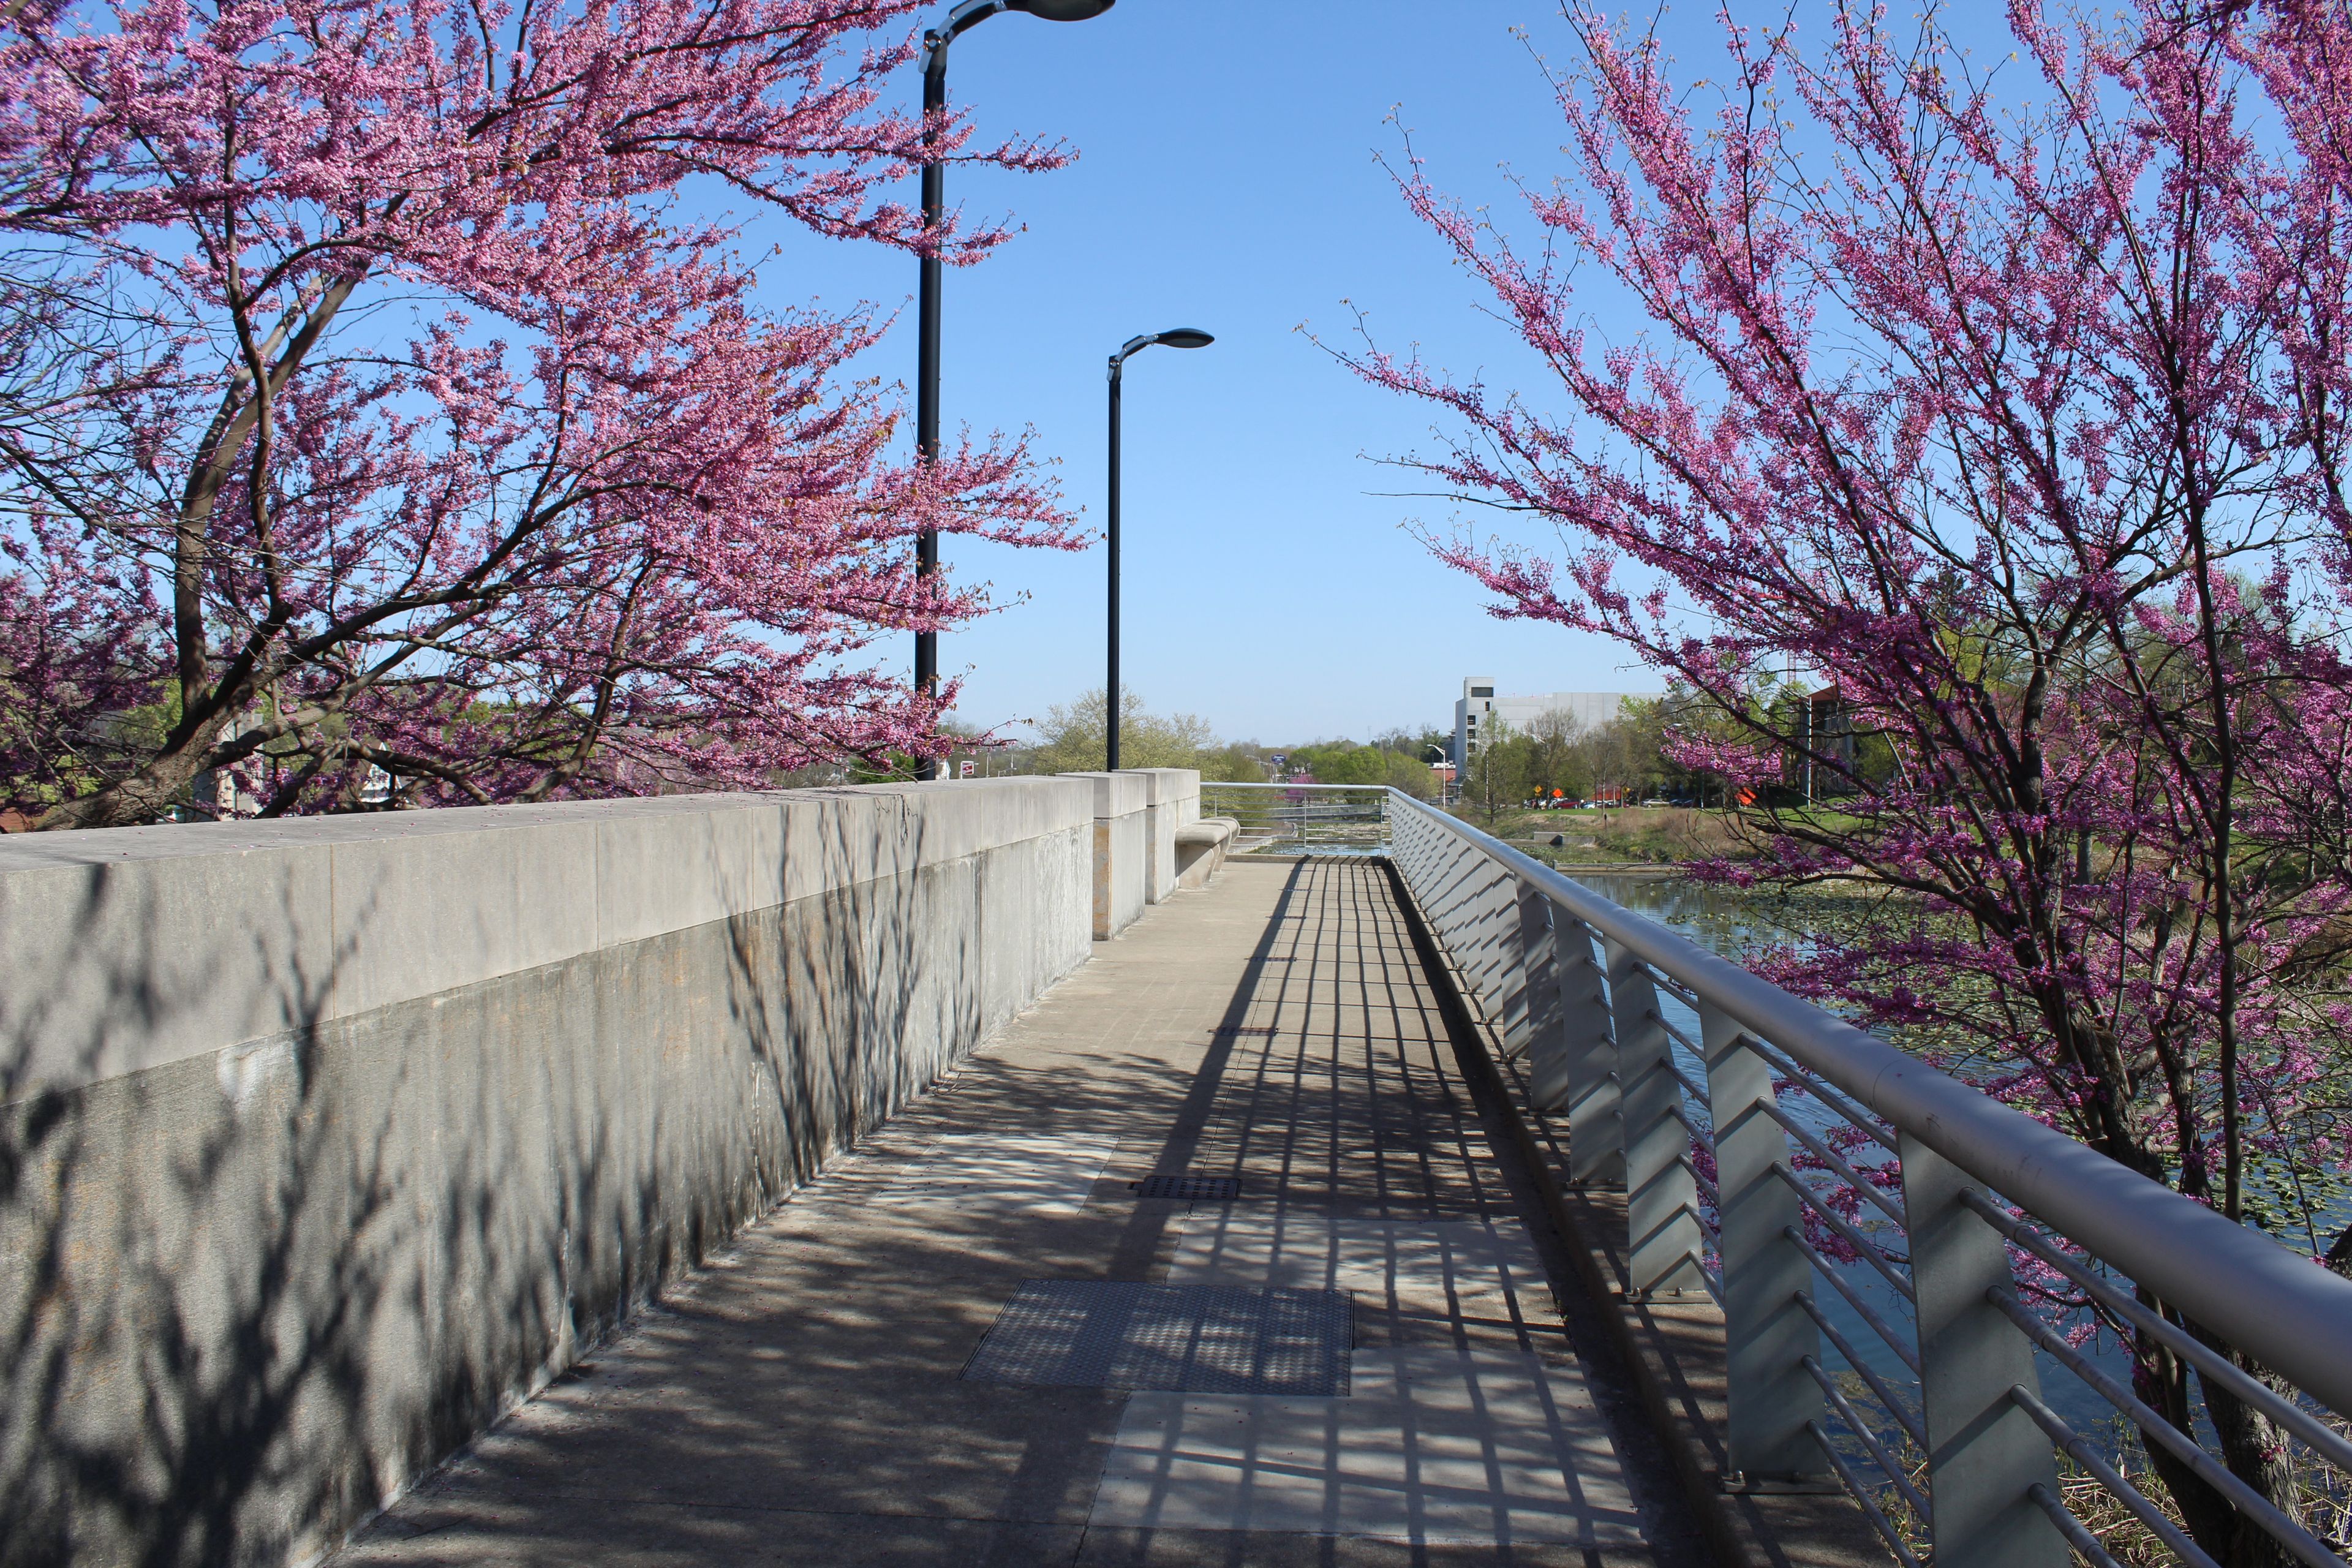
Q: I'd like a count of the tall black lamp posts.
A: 2